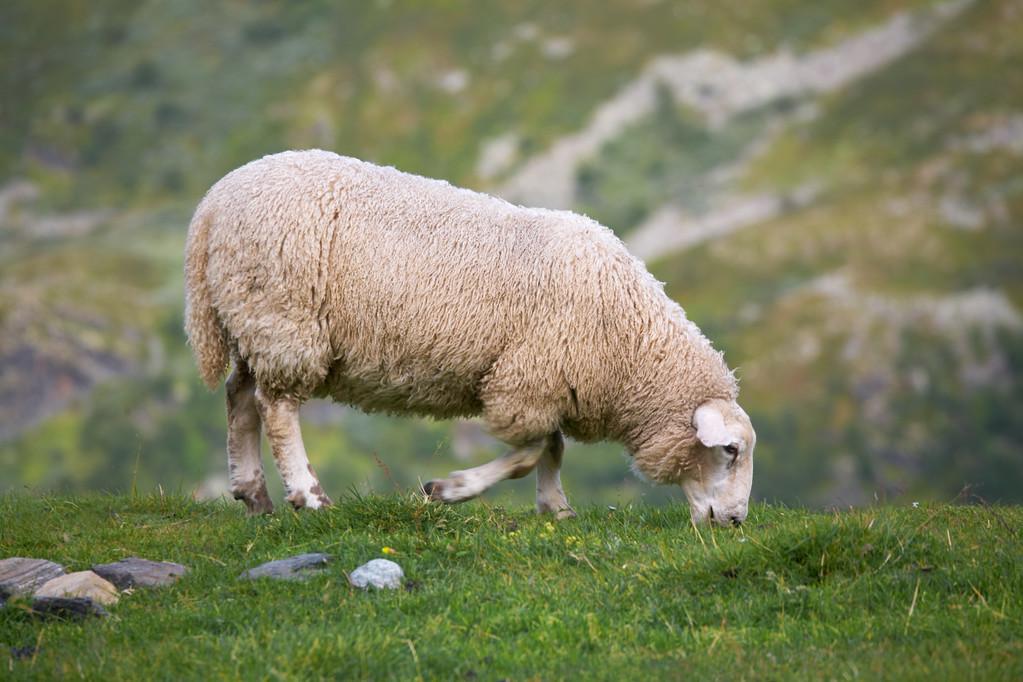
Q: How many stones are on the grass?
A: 6